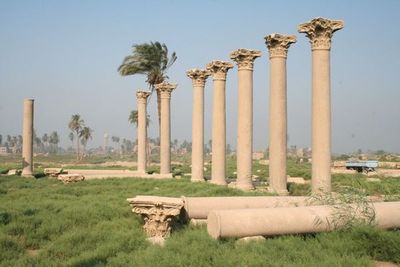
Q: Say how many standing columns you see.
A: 8